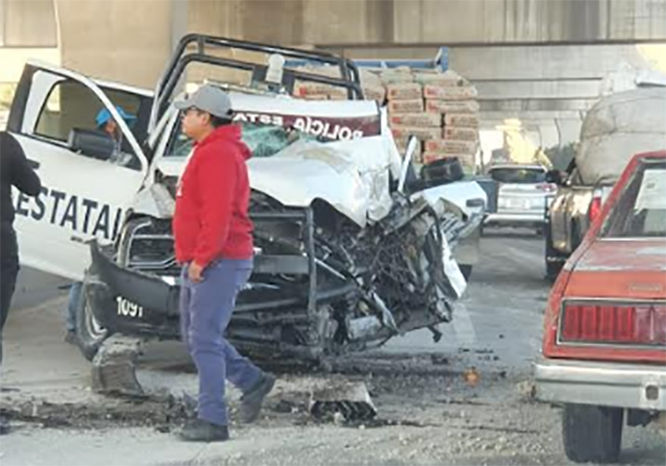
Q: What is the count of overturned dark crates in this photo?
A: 0